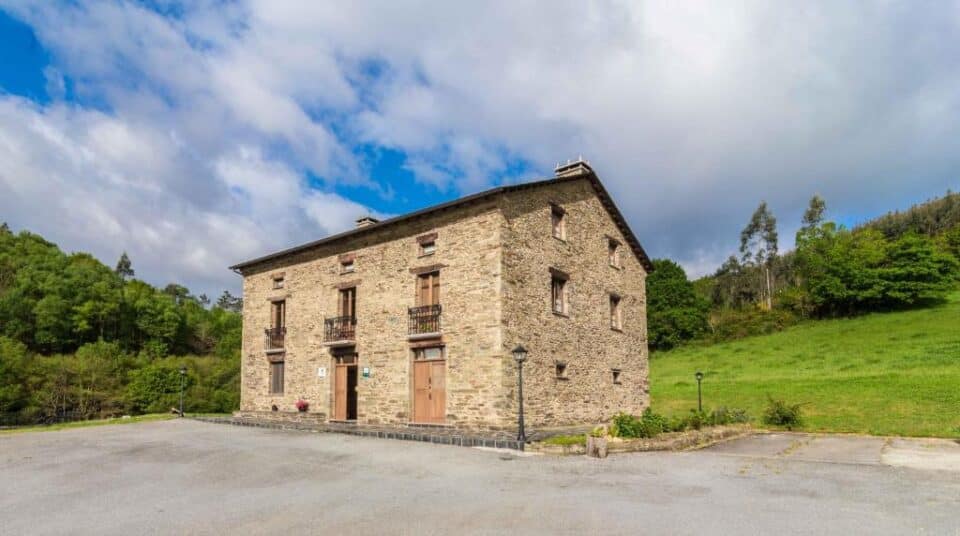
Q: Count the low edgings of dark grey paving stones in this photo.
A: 1